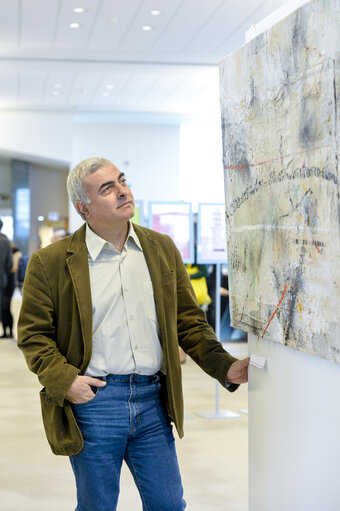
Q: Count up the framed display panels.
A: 3